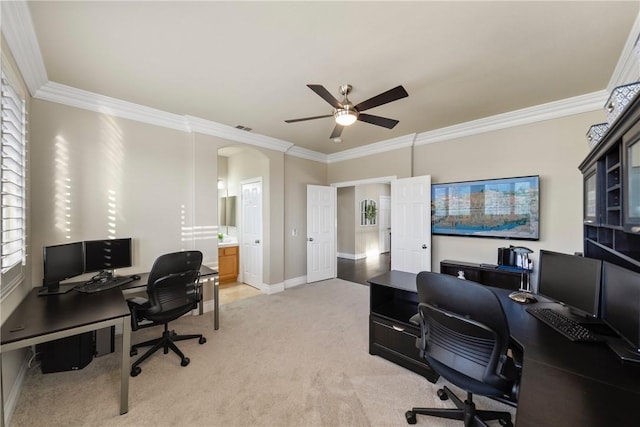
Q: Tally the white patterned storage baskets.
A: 2